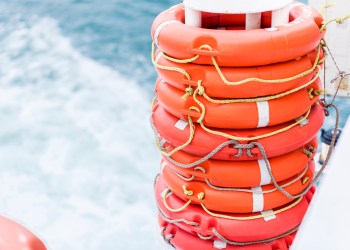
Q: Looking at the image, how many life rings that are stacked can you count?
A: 8